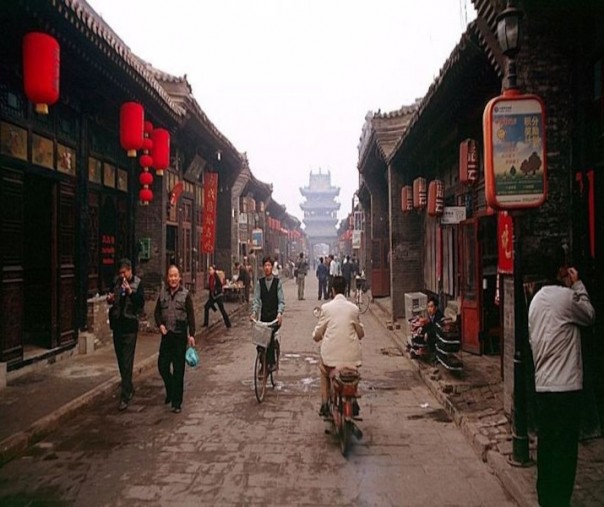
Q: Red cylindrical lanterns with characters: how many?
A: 4